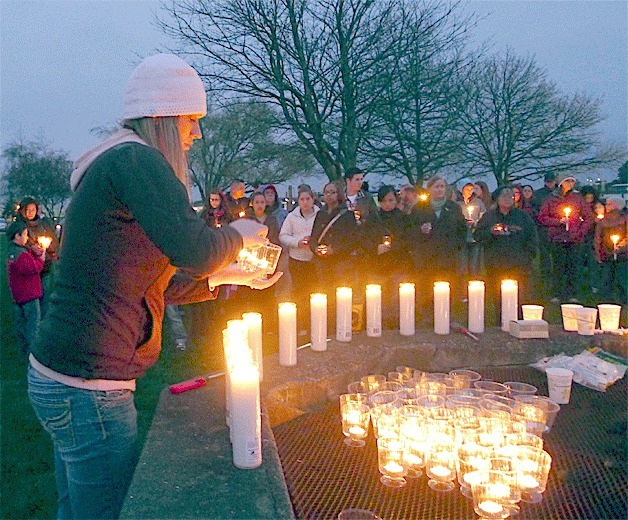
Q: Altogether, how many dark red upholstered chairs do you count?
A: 0